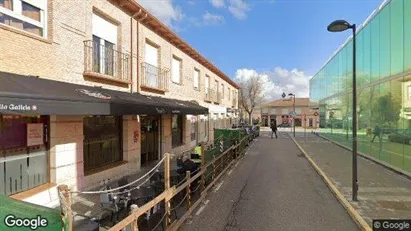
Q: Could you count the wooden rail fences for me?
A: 1